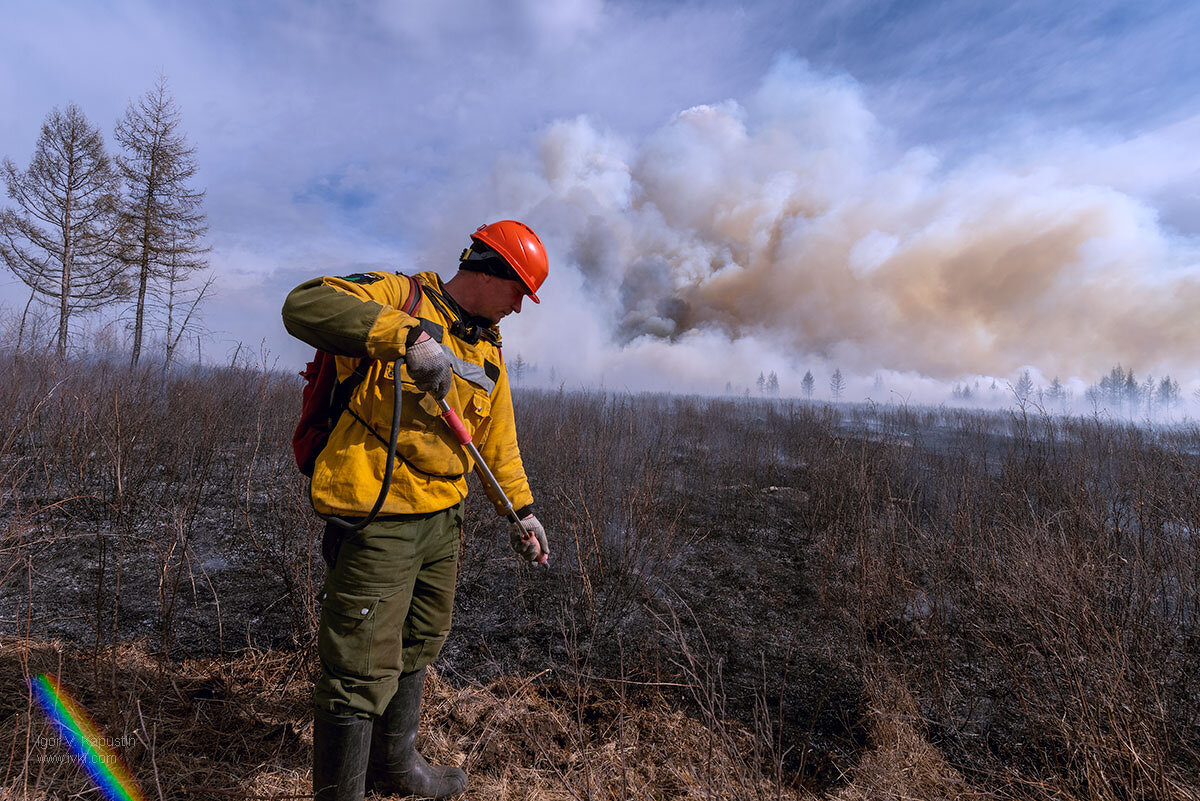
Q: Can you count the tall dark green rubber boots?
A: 2